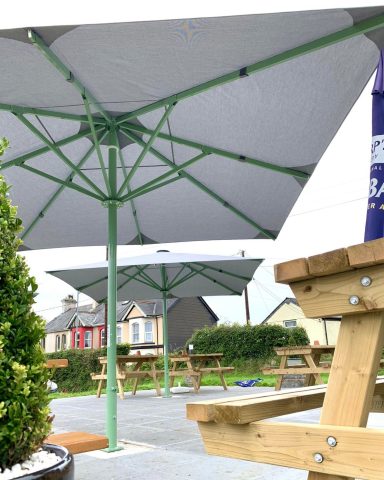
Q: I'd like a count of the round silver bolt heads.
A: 4